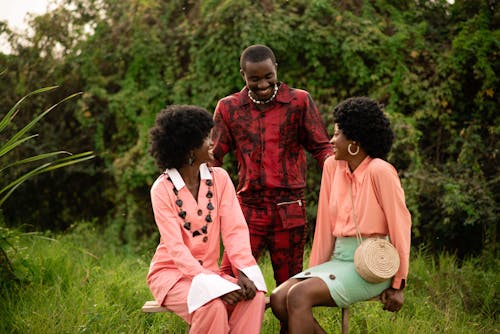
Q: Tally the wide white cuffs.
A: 2